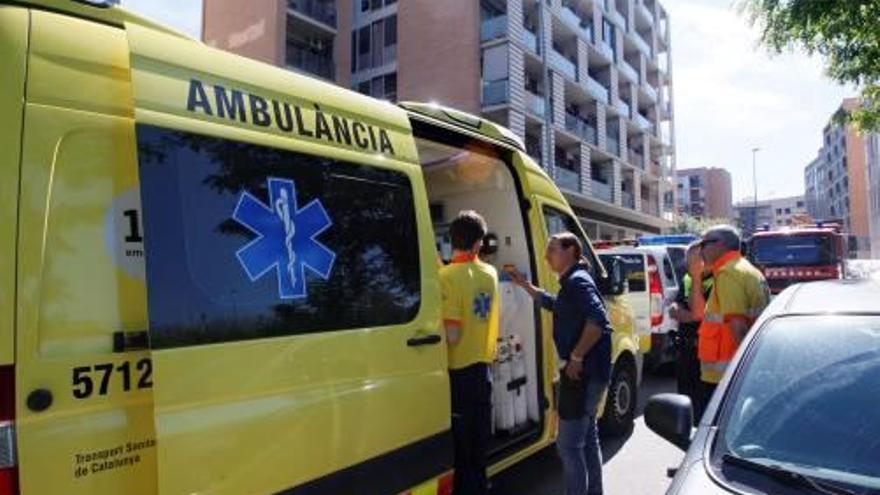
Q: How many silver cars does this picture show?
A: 1